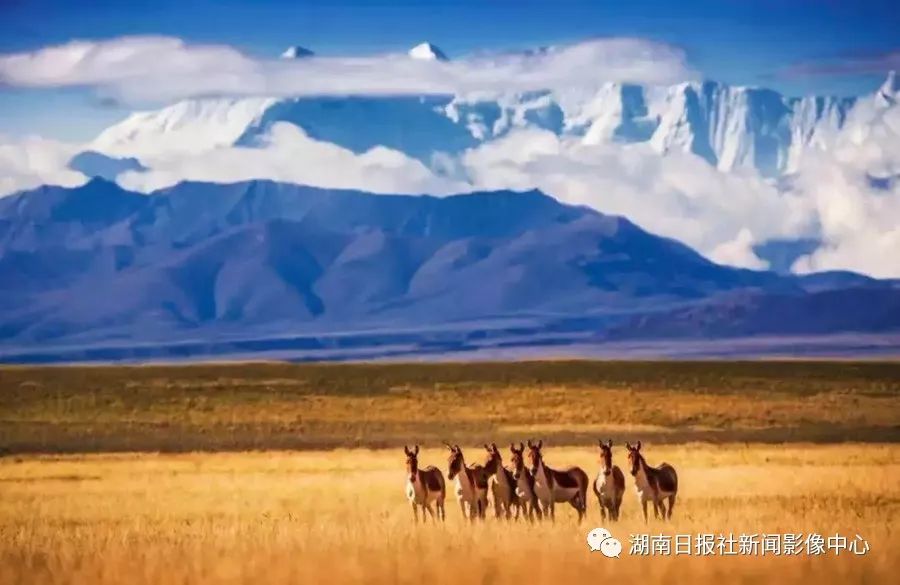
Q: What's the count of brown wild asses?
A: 7